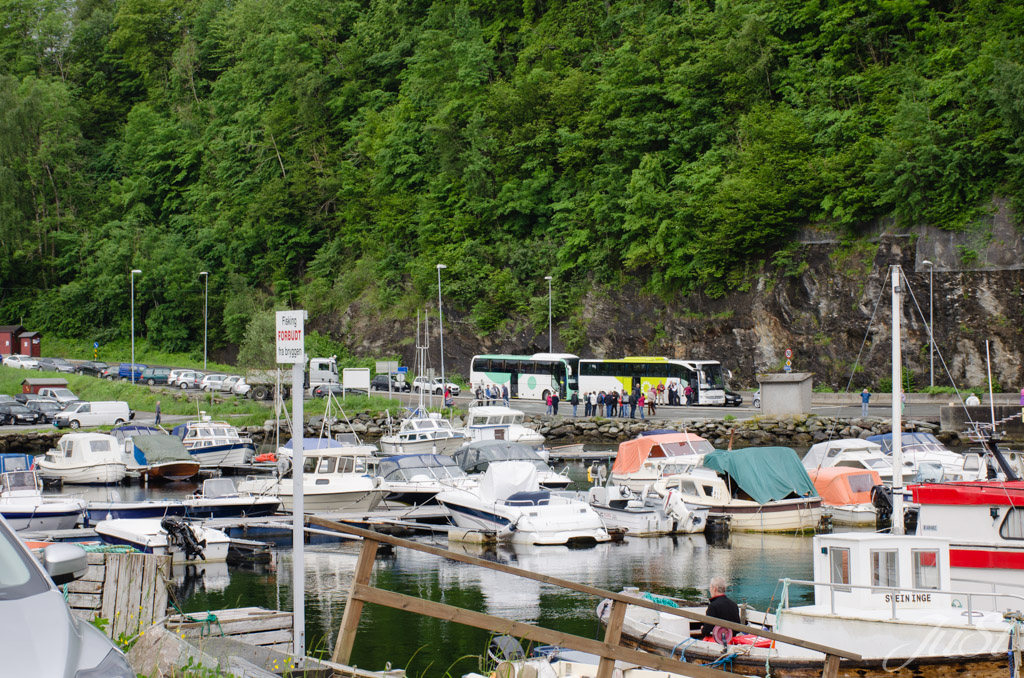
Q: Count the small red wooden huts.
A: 3